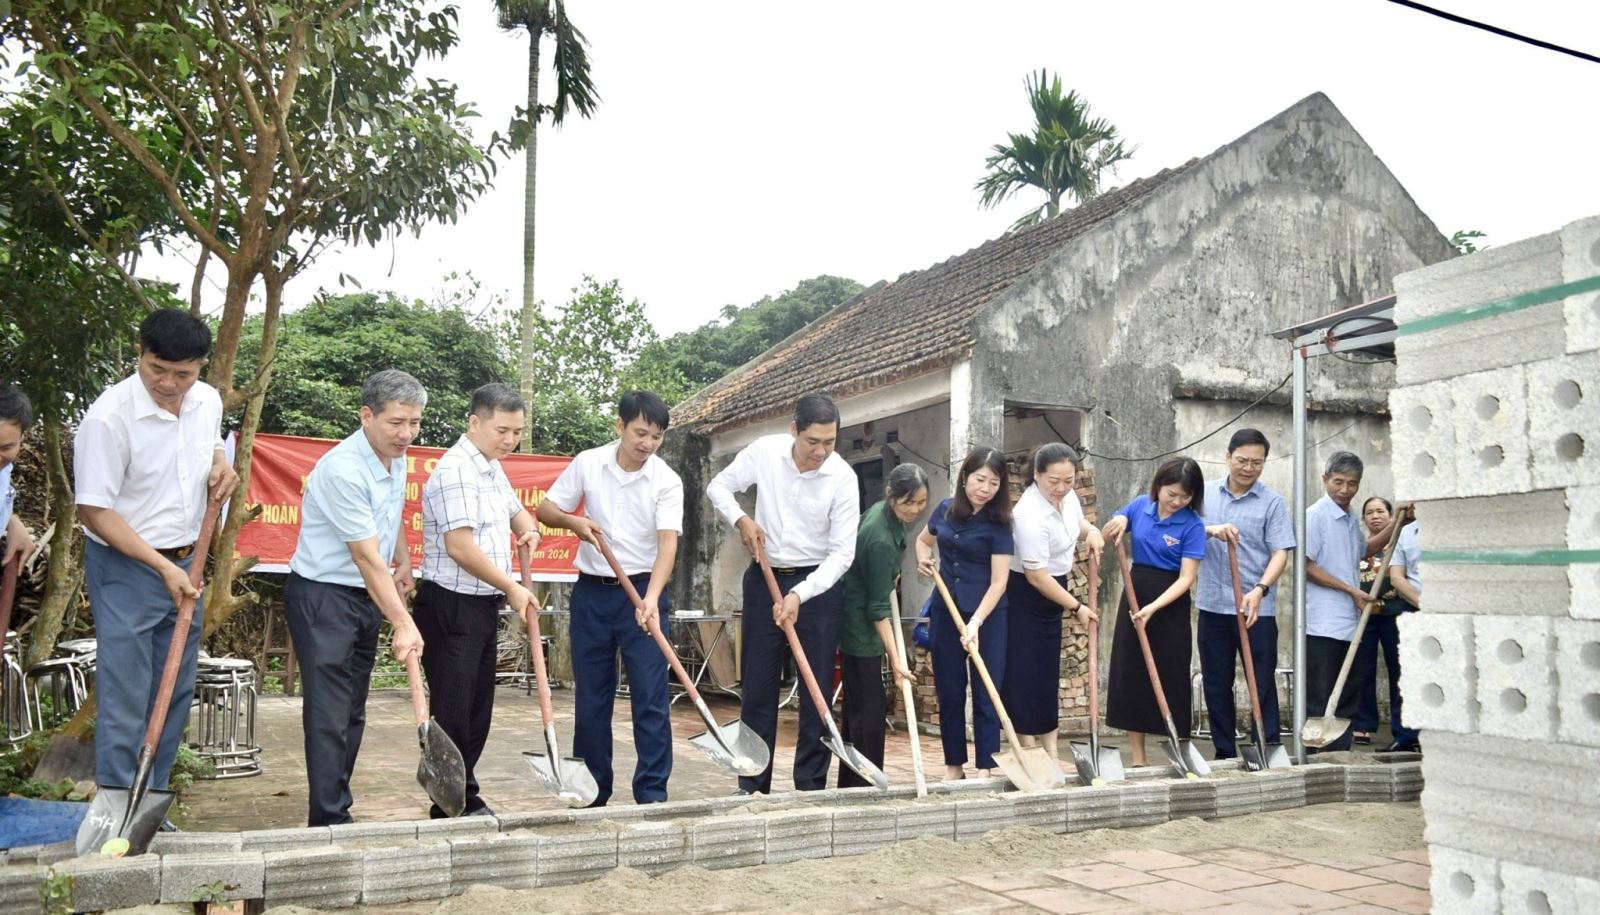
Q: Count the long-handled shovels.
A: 12